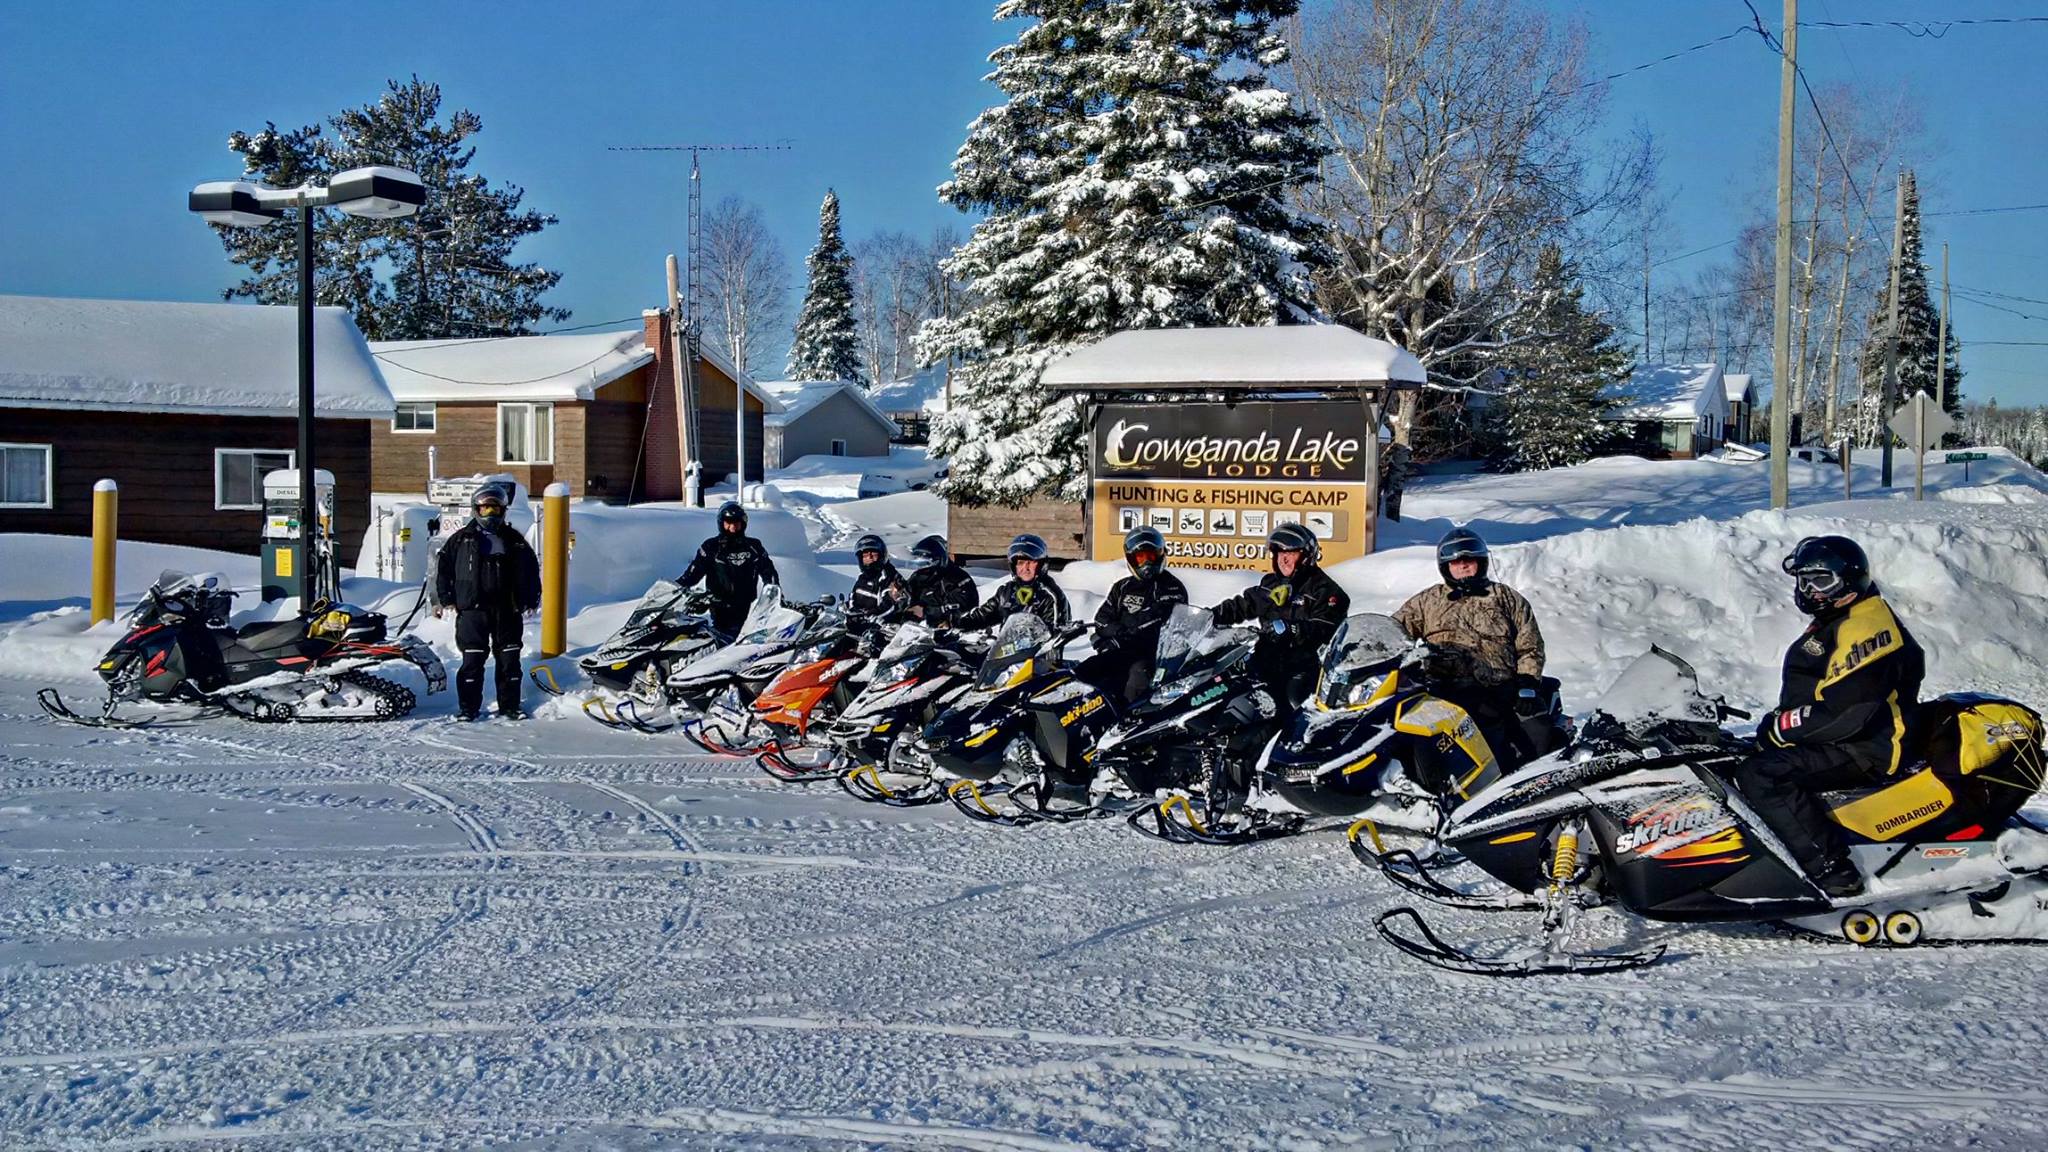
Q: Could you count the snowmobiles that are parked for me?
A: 9